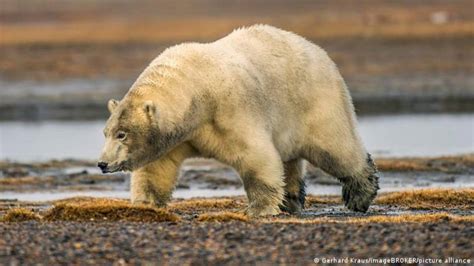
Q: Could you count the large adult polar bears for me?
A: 1